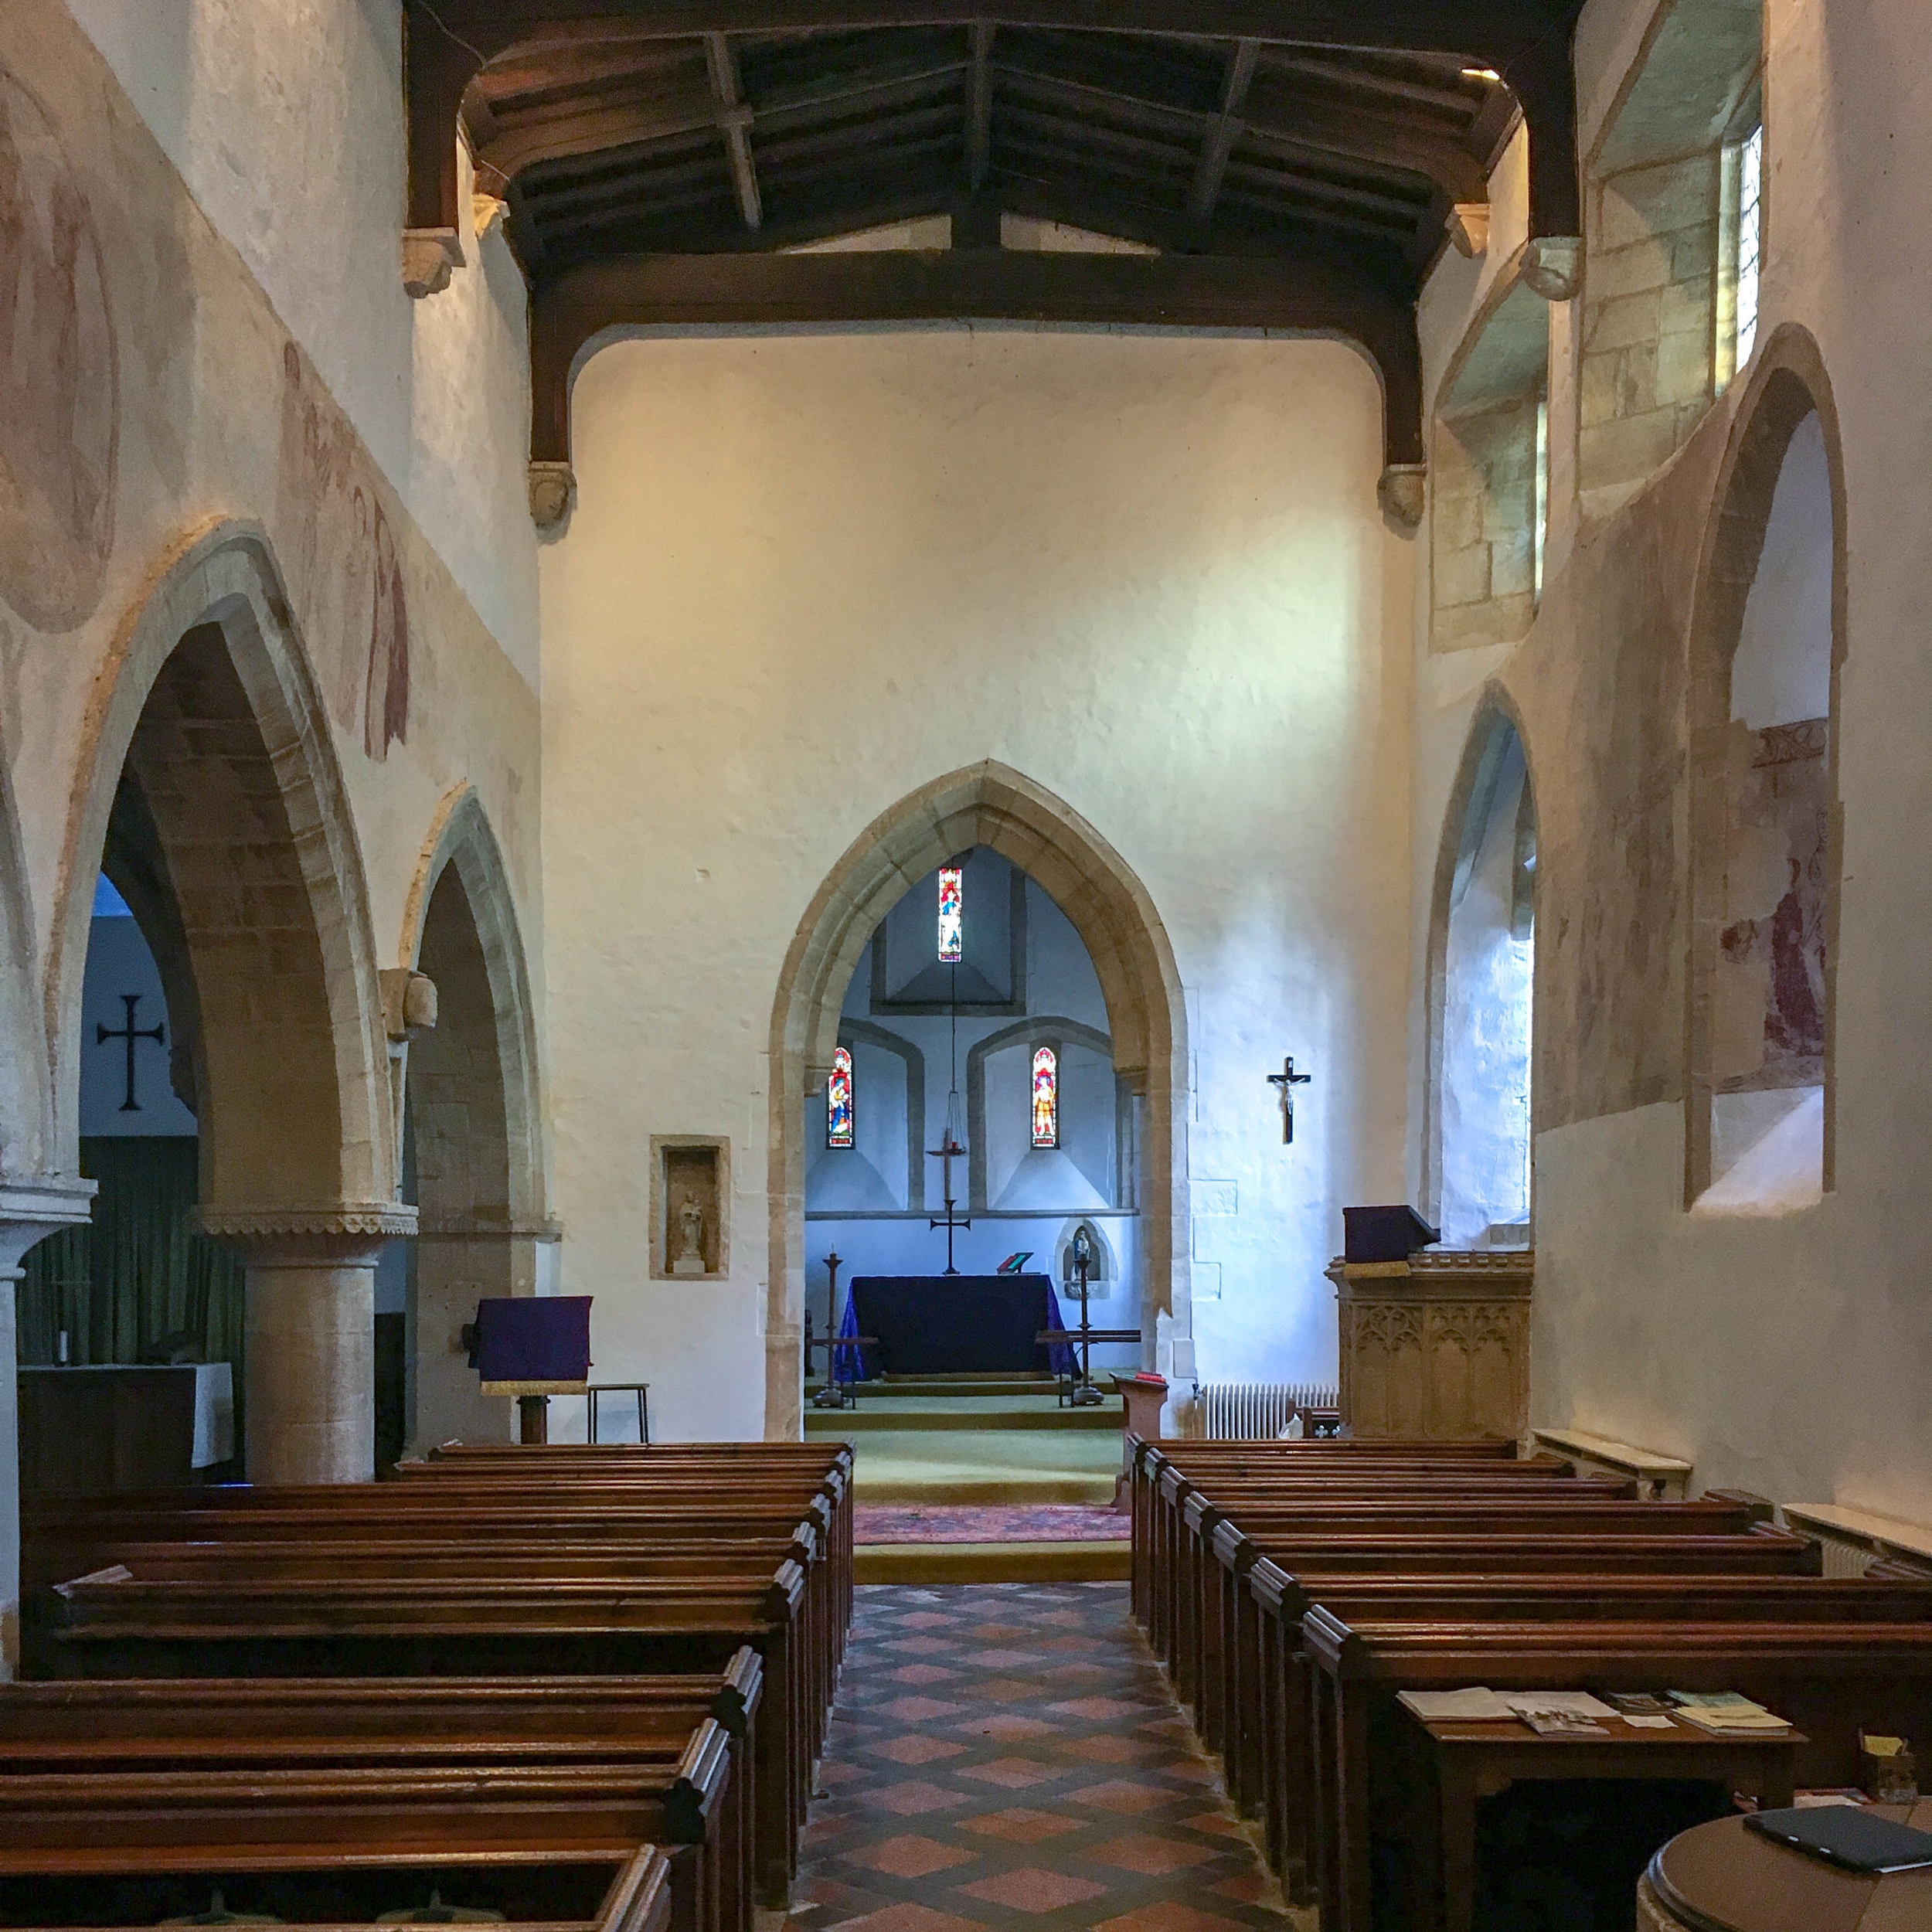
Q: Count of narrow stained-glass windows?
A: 3